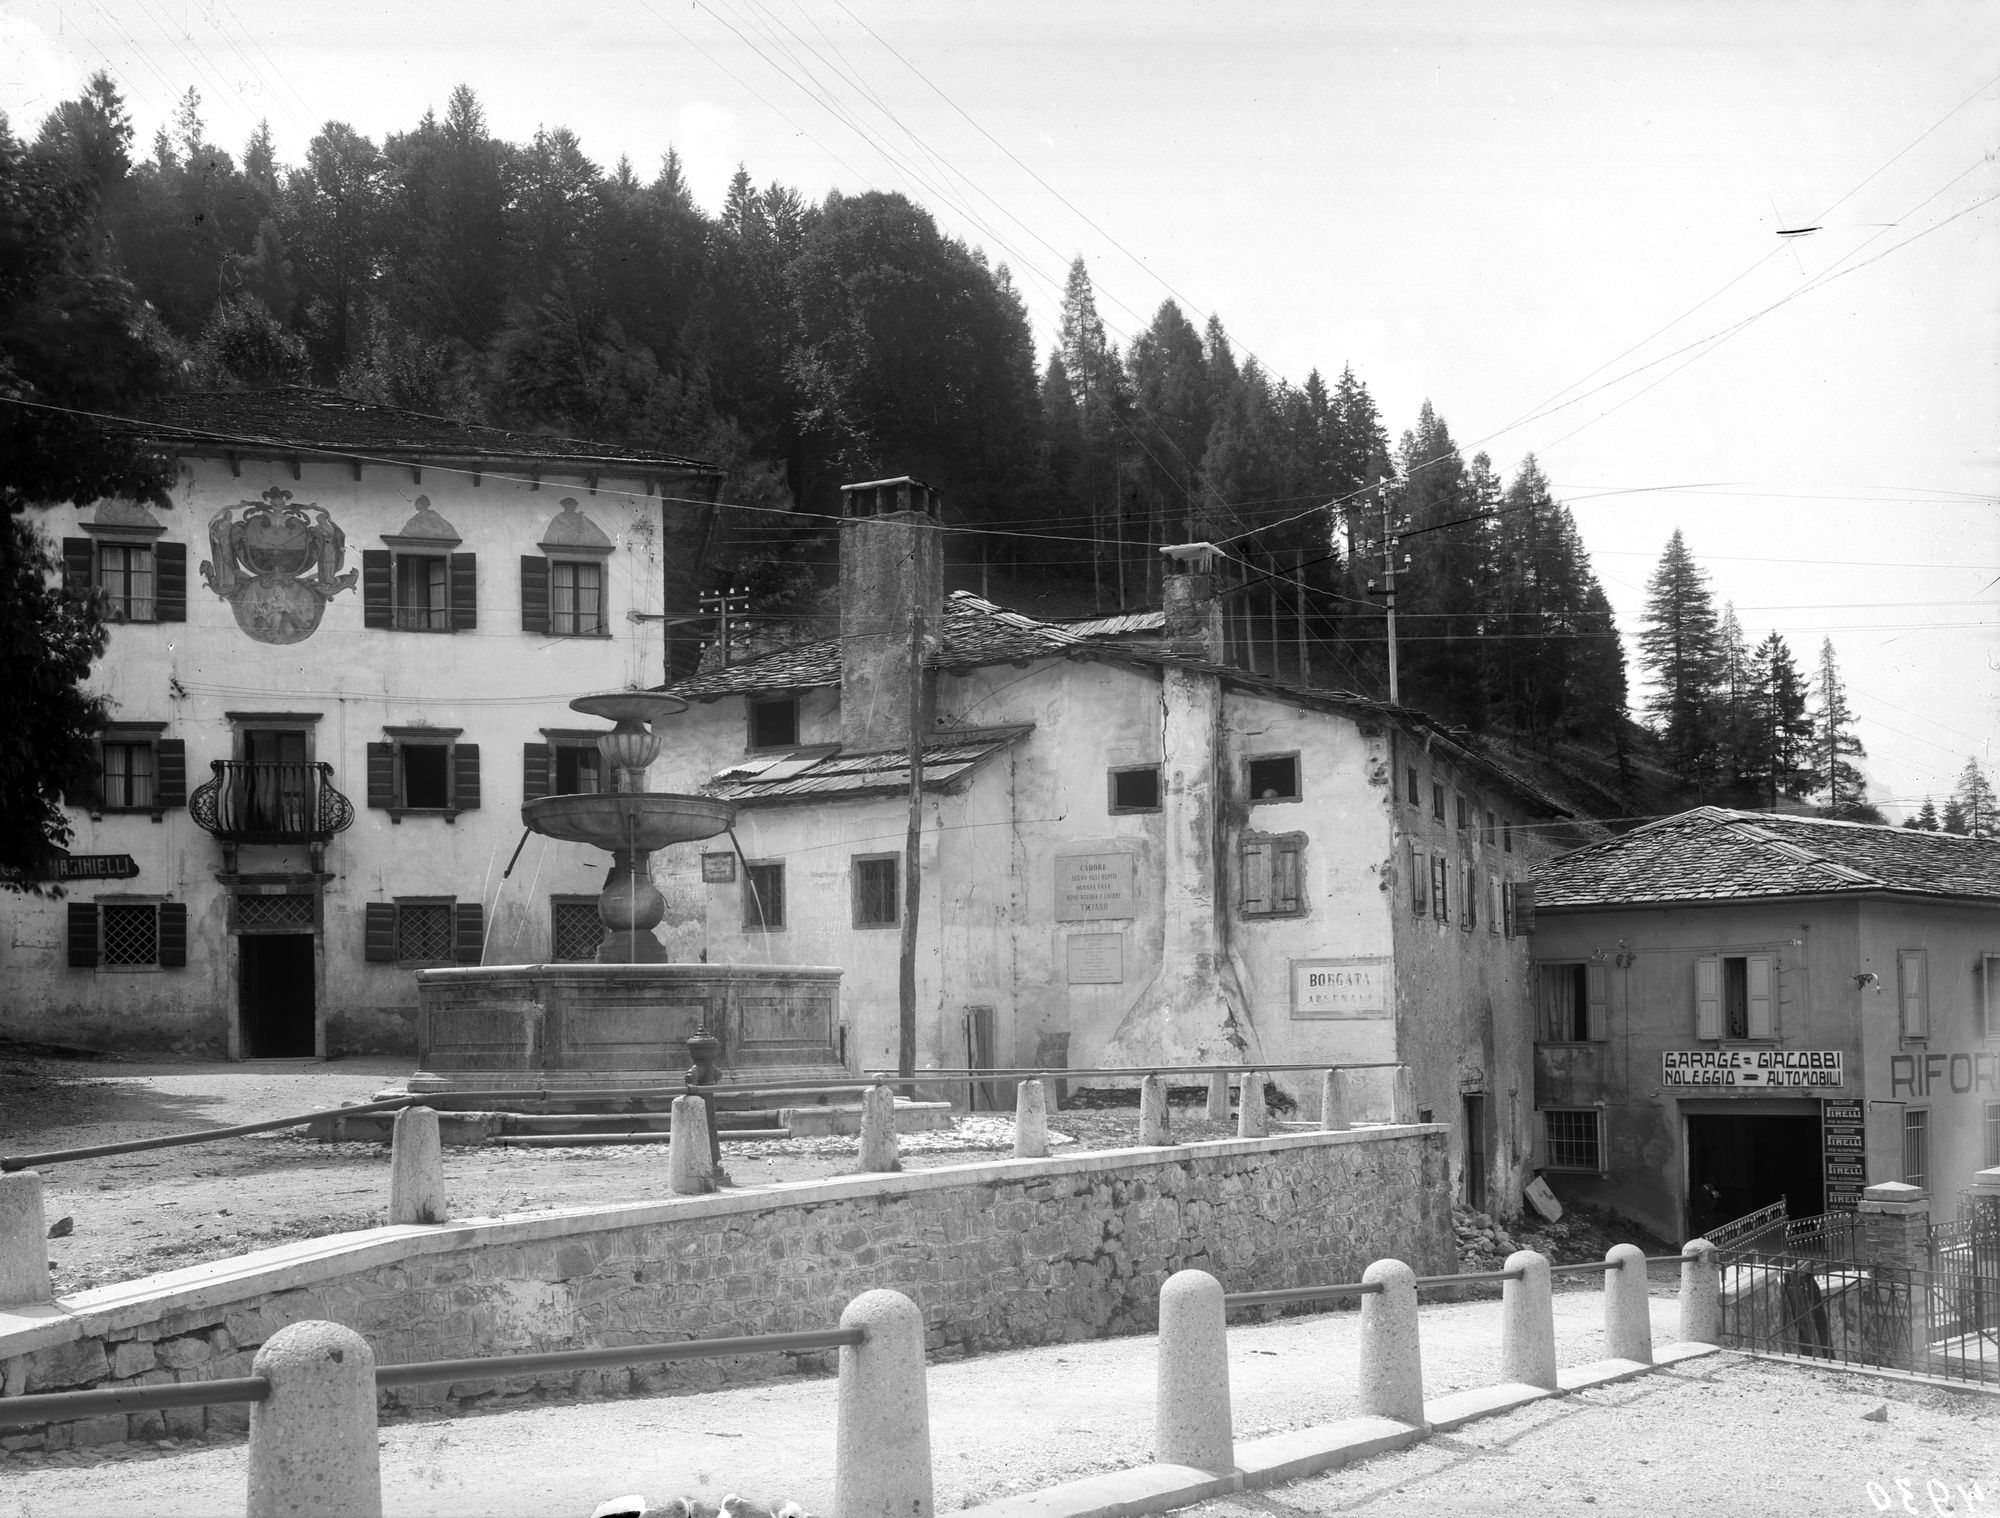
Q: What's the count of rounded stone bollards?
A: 7